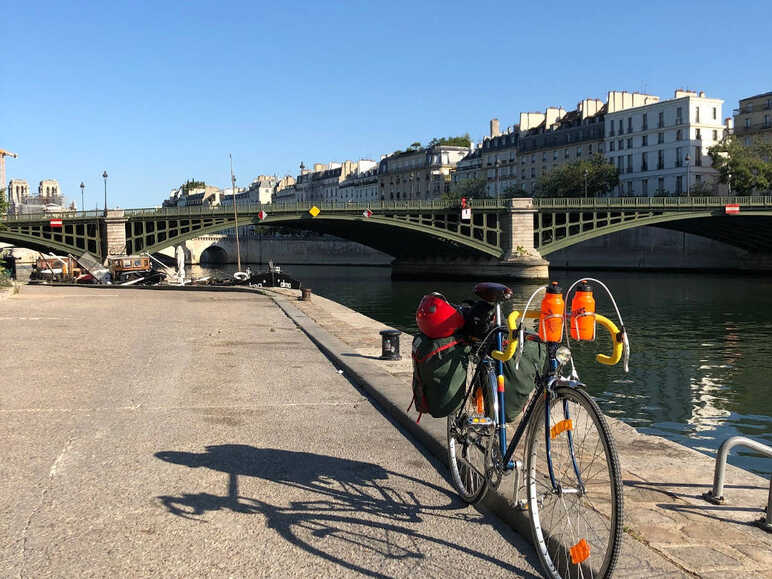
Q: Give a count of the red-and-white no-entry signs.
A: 2